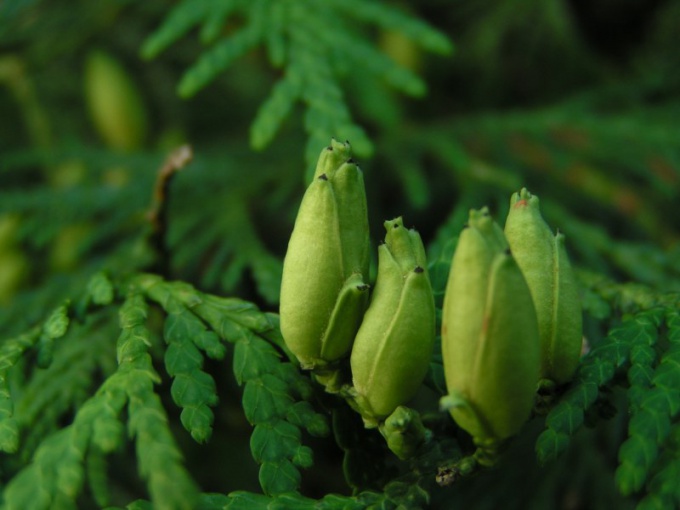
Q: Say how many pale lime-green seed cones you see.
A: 4